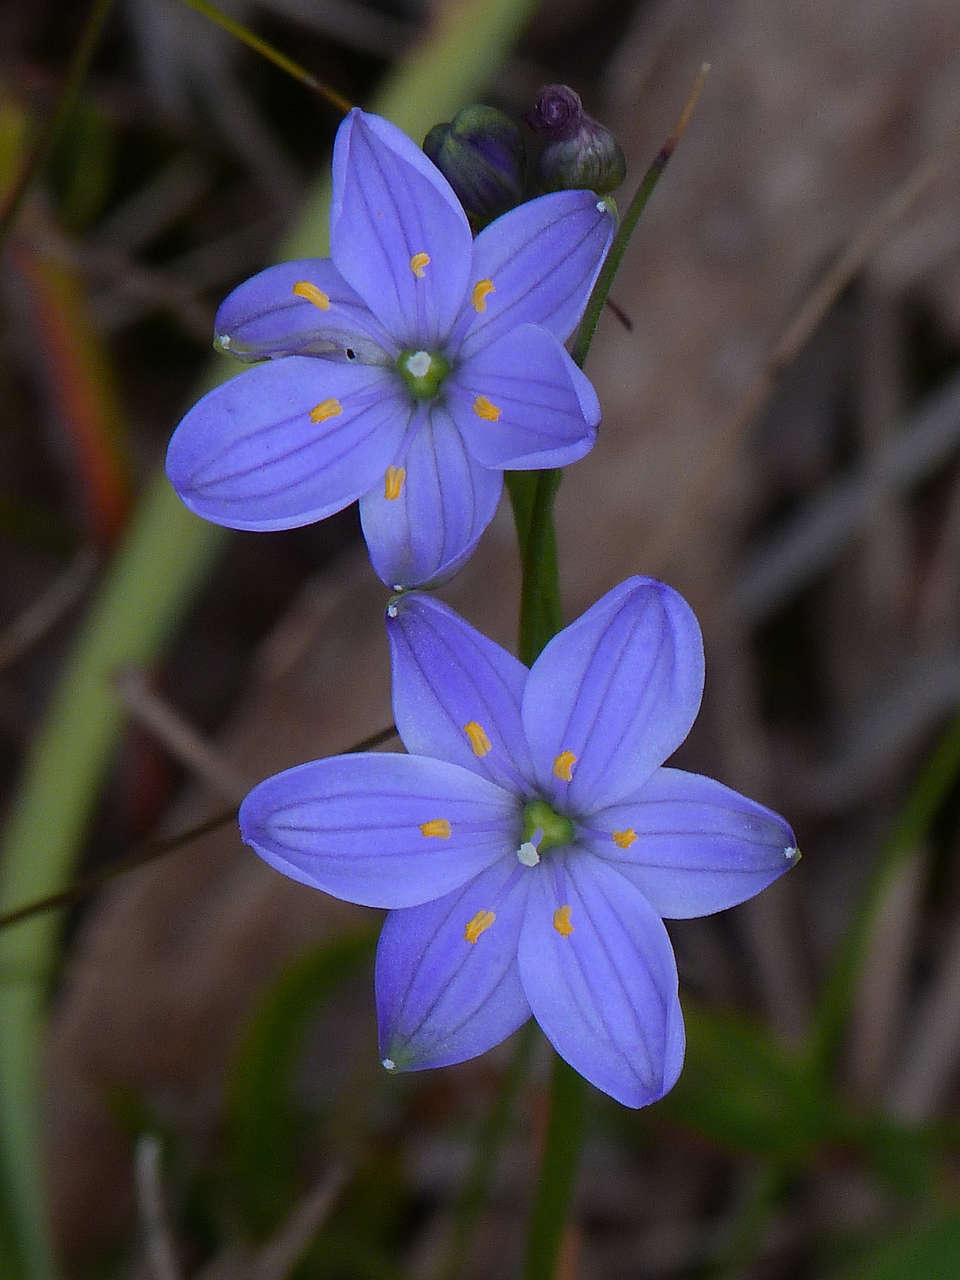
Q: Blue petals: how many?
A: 12